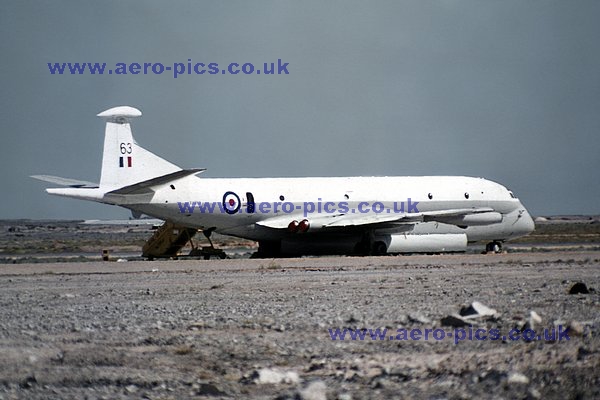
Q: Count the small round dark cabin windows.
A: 4